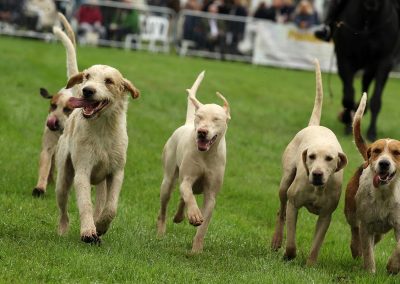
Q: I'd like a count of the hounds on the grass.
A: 5